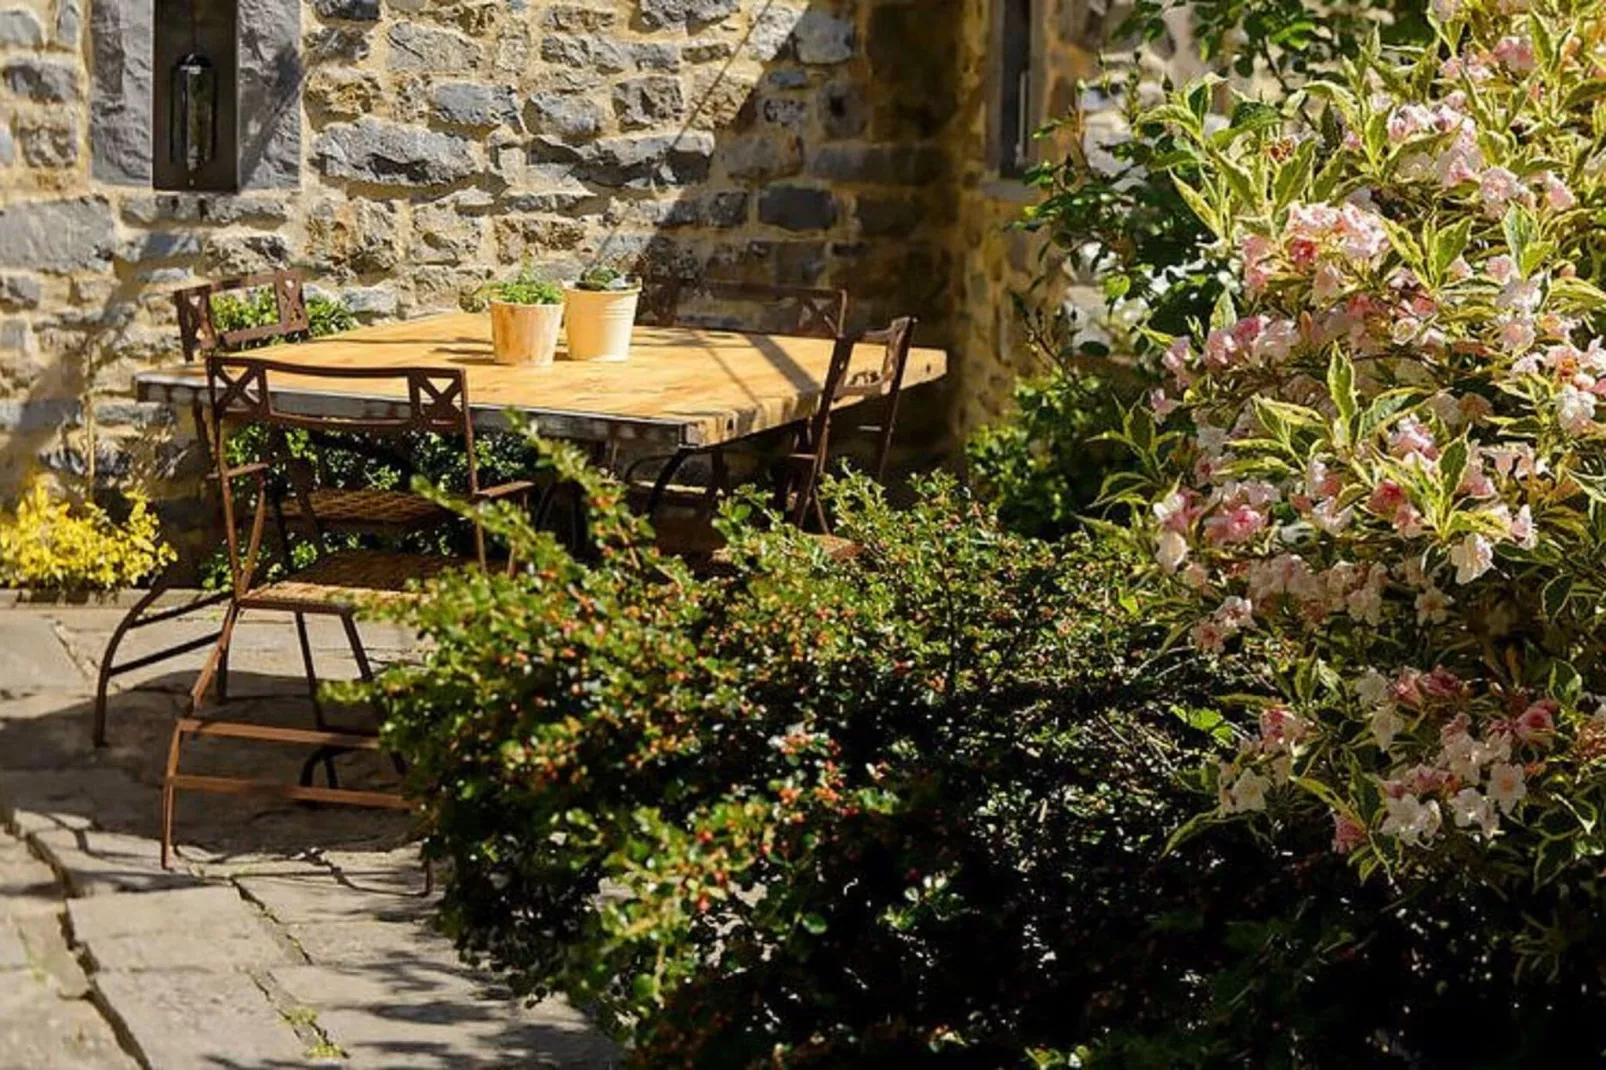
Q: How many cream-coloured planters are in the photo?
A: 2